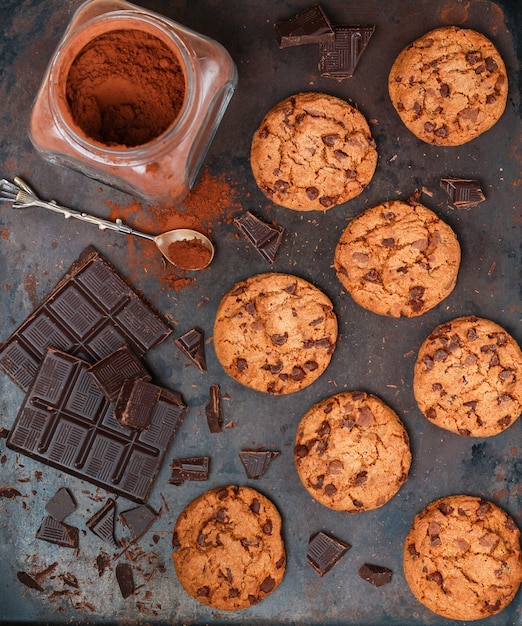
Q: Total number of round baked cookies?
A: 8